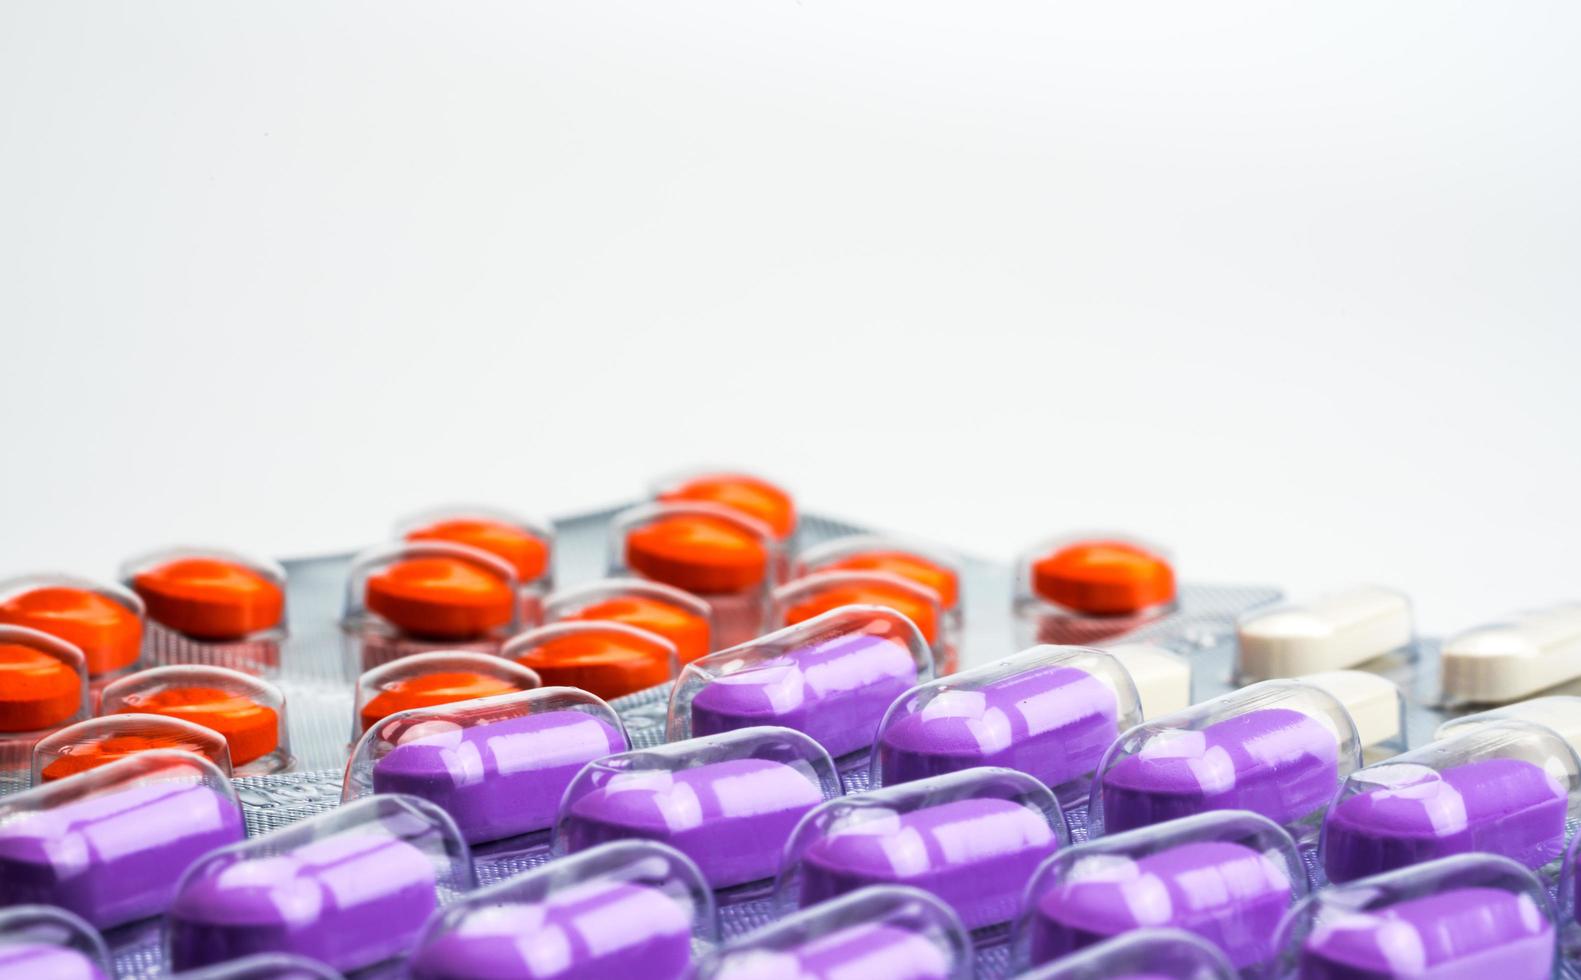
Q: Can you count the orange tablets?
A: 15